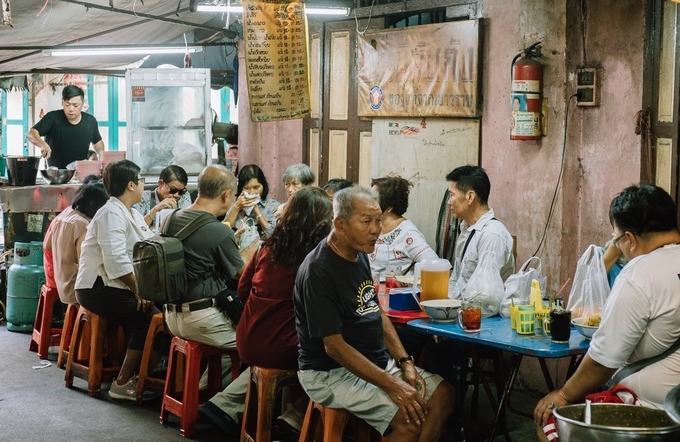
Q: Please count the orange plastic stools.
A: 5